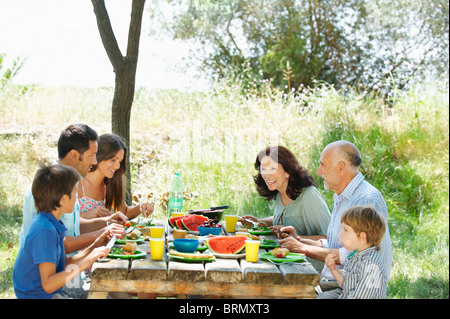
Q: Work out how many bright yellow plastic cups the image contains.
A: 6